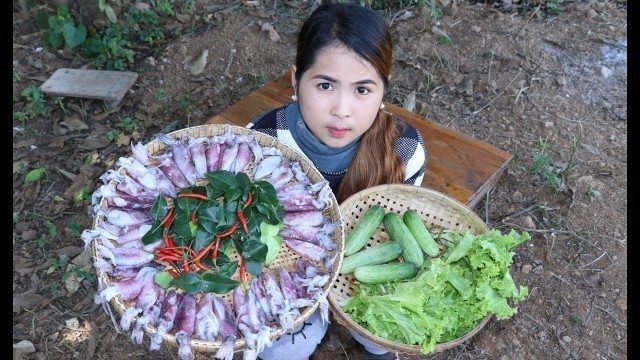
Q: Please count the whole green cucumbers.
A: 5